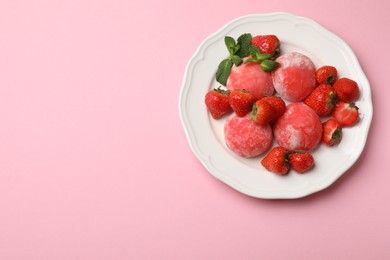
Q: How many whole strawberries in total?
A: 10